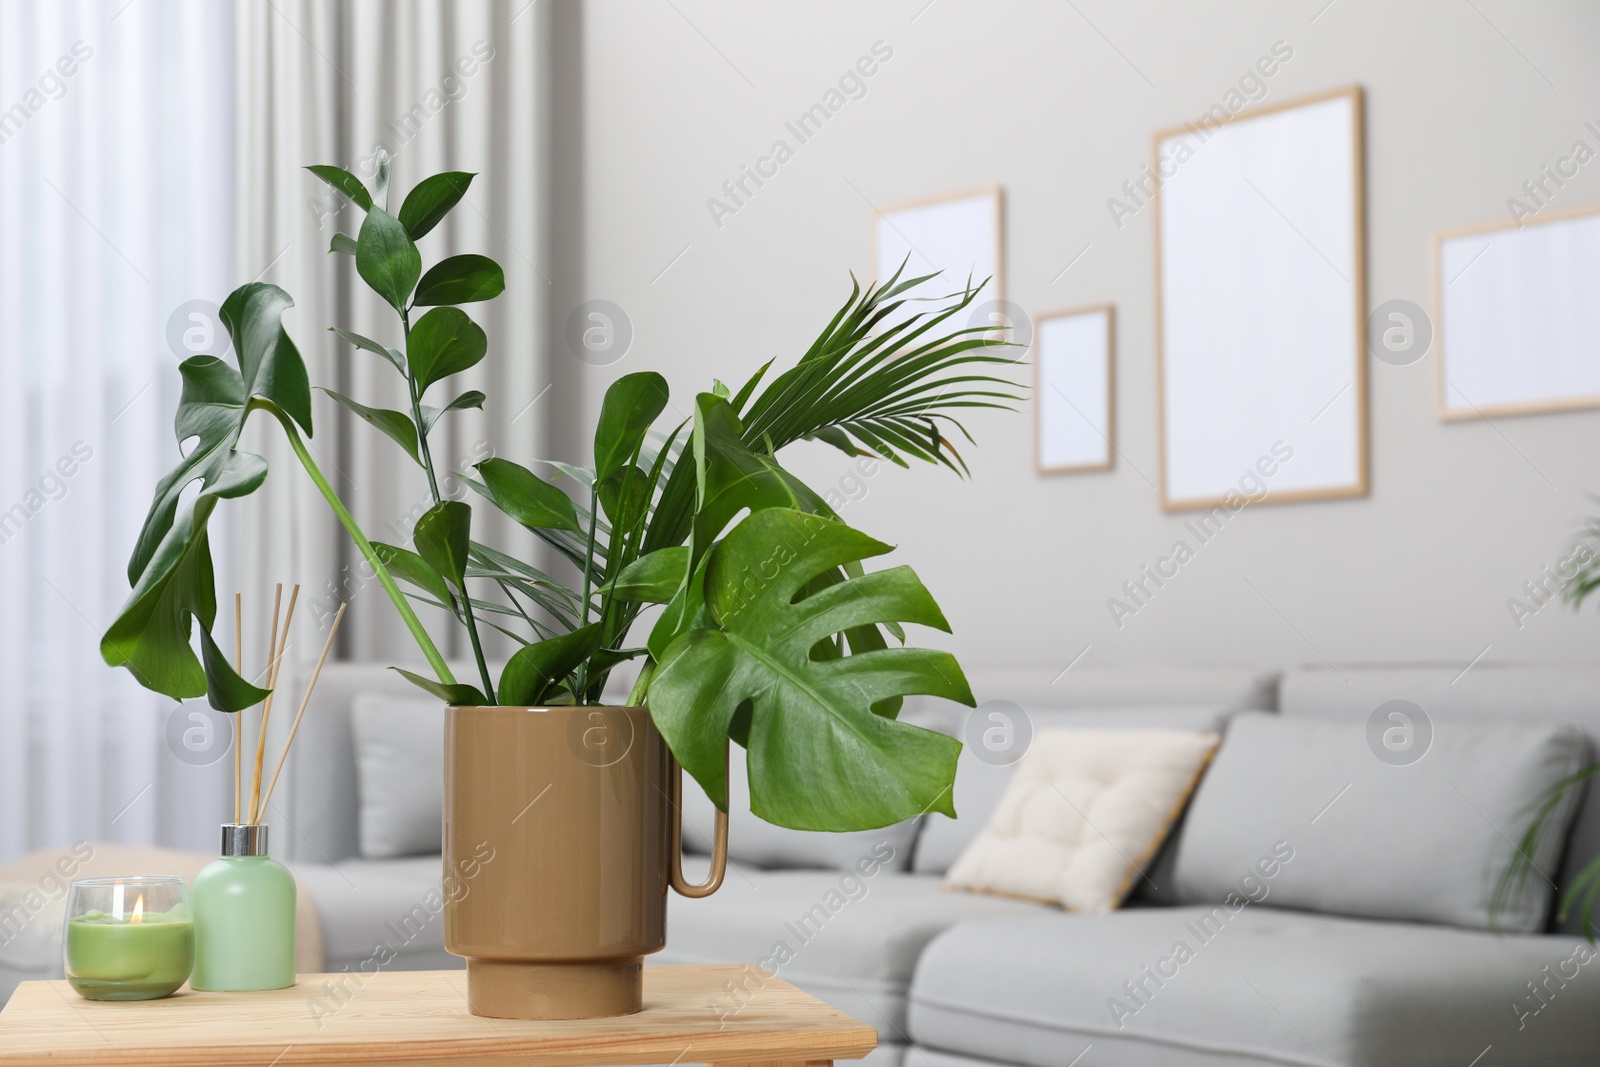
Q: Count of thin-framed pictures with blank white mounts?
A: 4